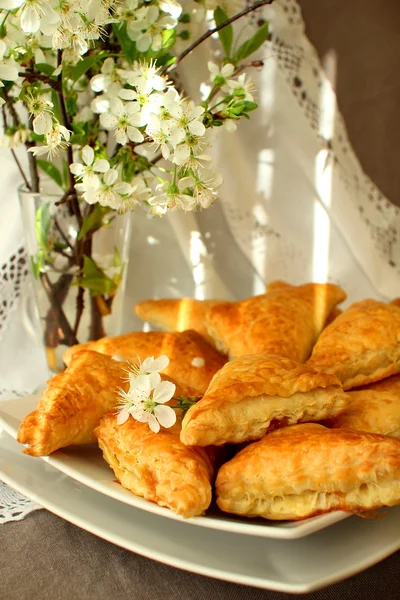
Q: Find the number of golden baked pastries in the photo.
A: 9